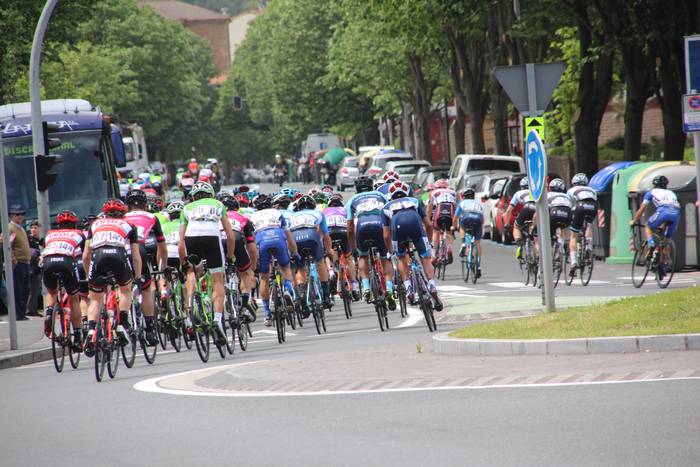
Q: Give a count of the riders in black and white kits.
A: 3